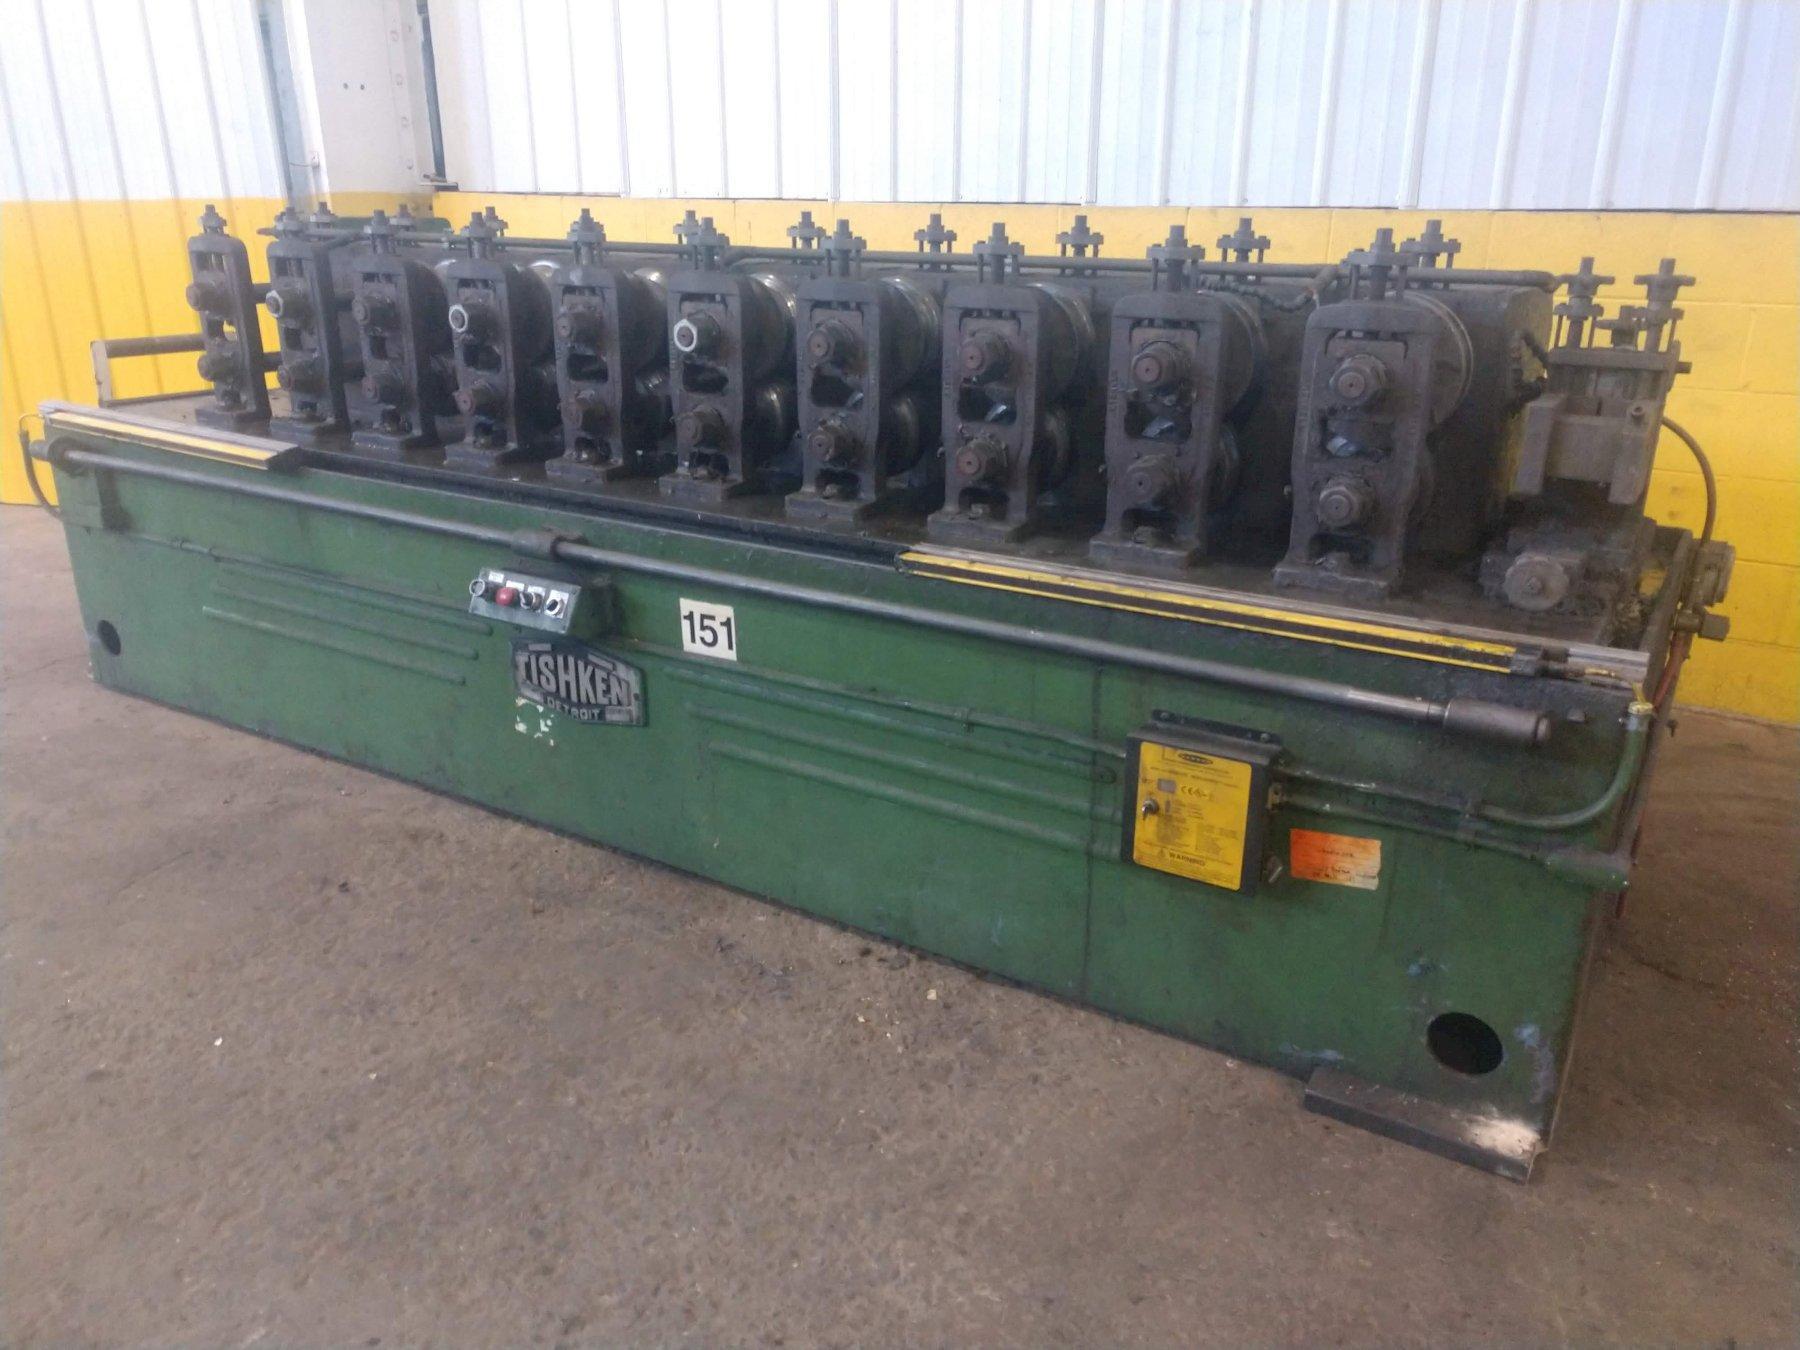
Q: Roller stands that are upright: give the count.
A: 10